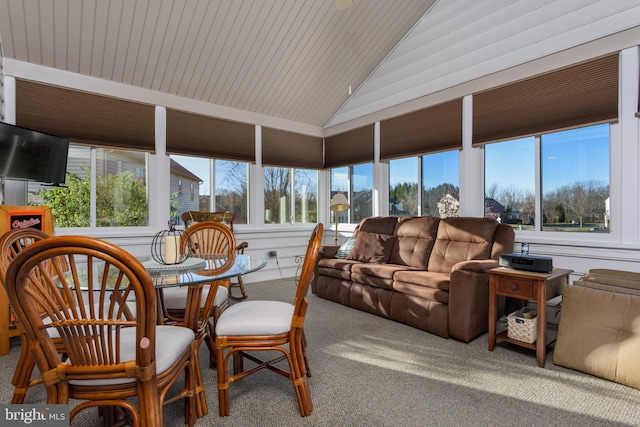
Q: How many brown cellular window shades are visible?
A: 6